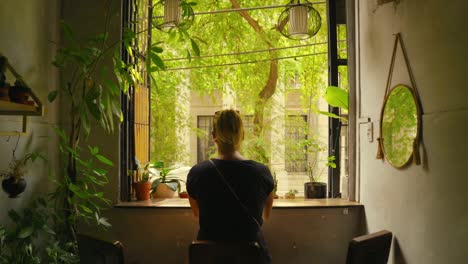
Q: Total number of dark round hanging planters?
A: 1